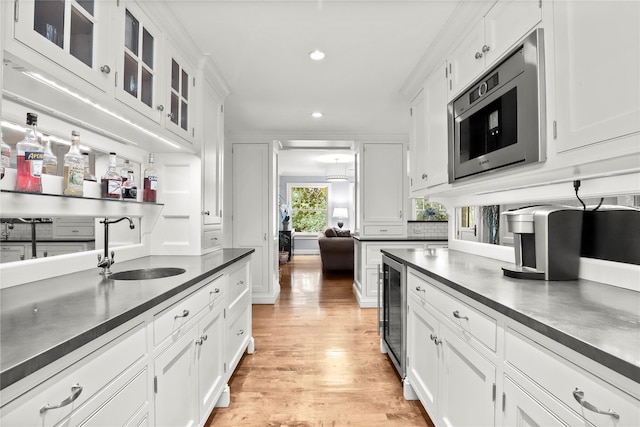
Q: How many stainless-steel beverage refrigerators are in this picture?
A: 1